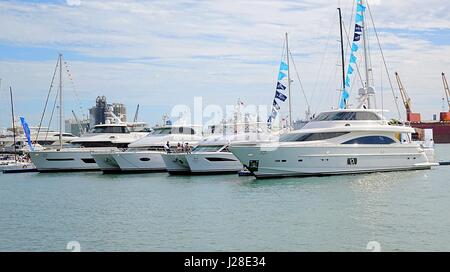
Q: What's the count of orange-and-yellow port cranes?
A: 2